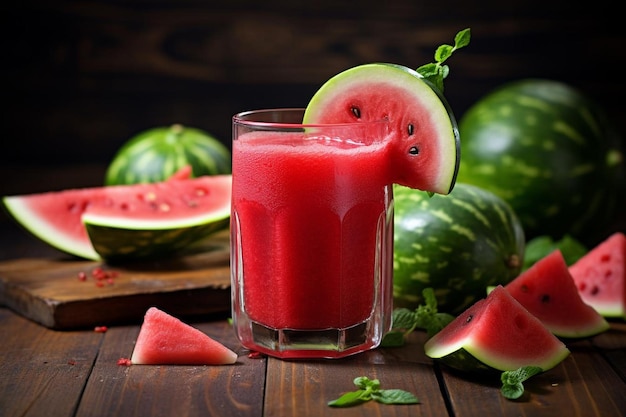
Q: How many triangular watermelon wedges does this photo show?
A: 4